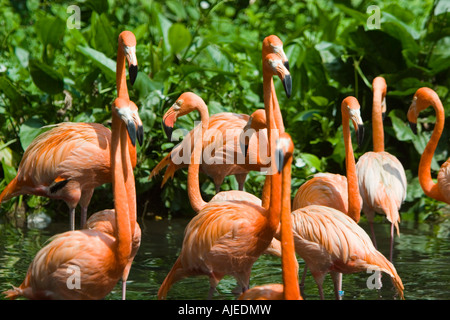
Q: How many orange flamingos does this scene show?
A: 11